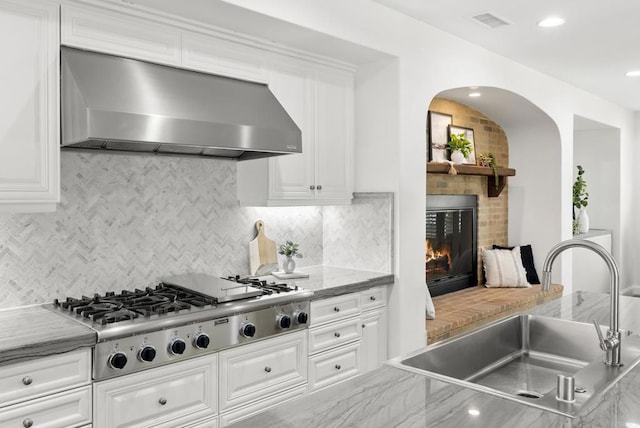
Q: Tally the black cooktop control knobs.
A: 7